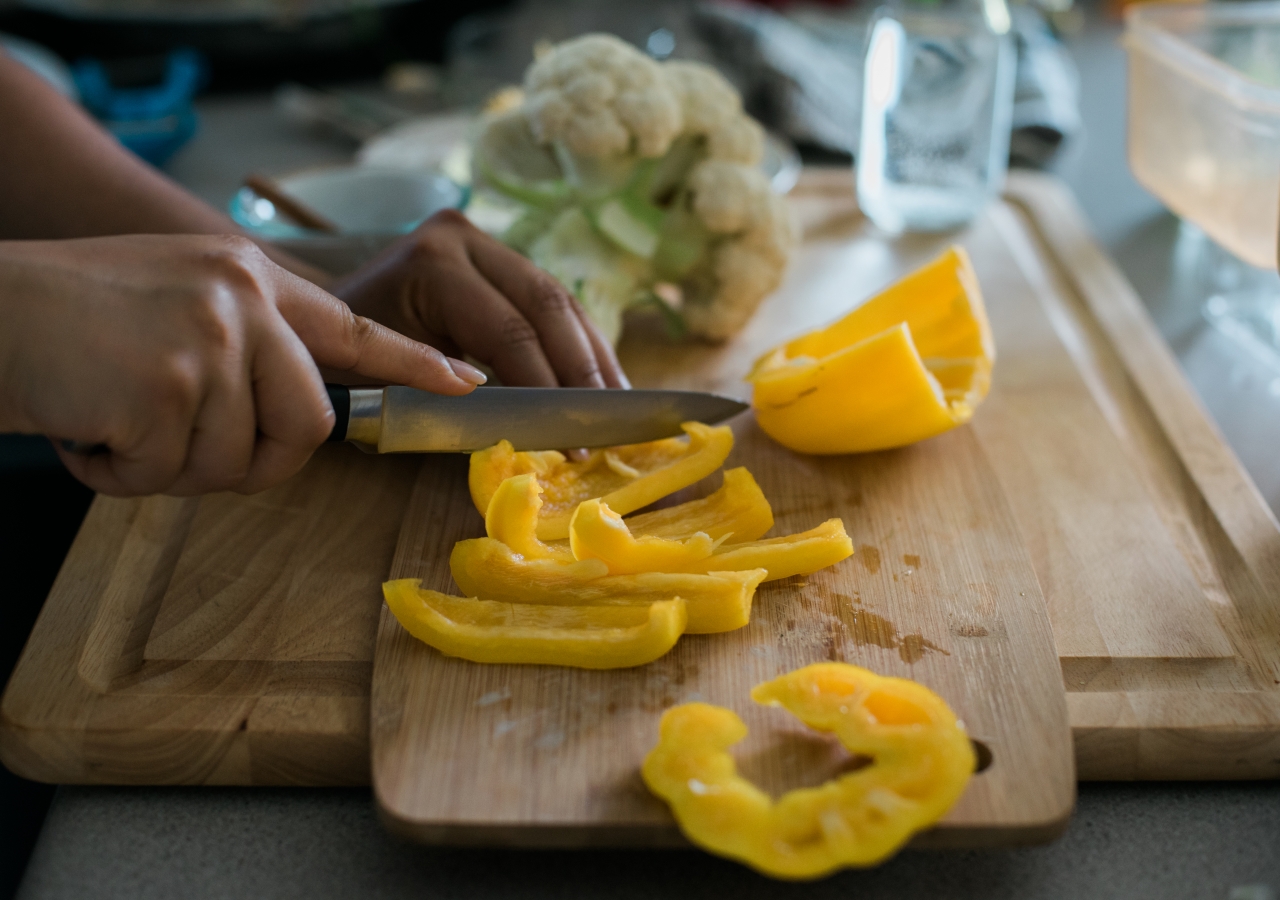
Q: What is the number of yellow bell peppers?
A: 1